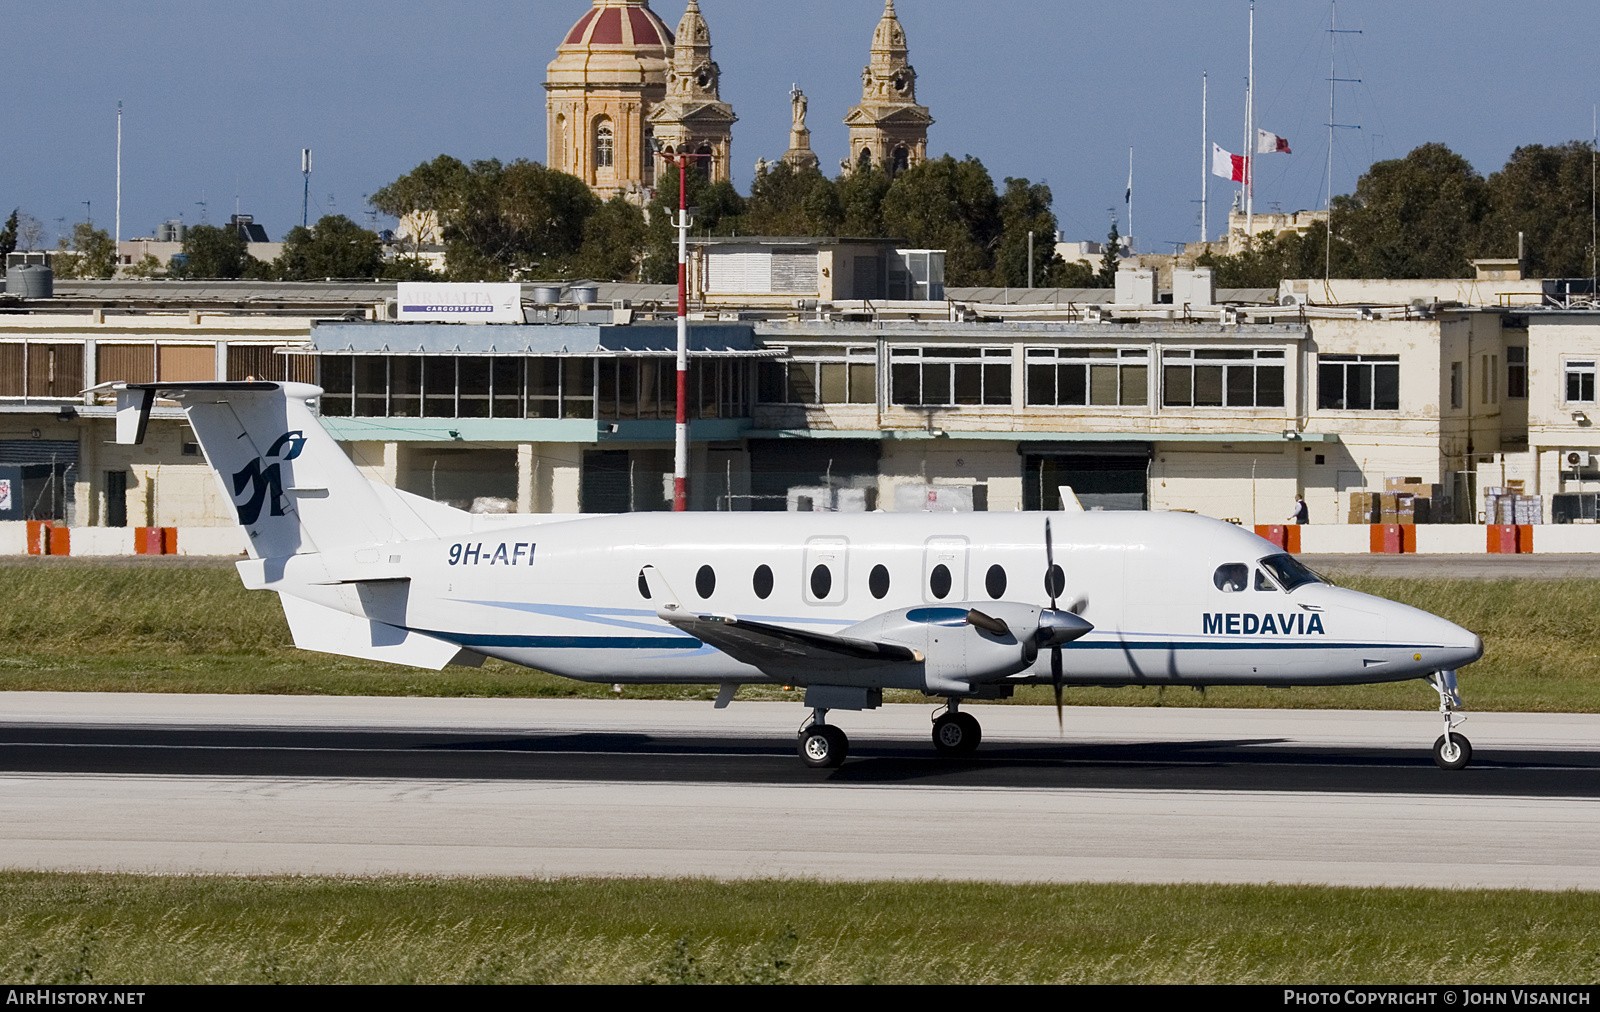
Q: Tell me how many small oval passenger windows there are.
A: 8